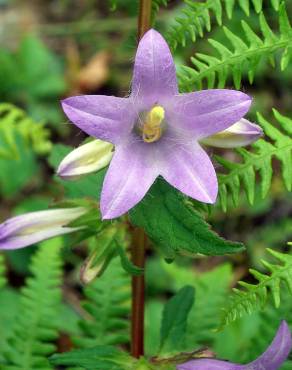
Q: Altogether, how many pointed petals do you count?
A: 5